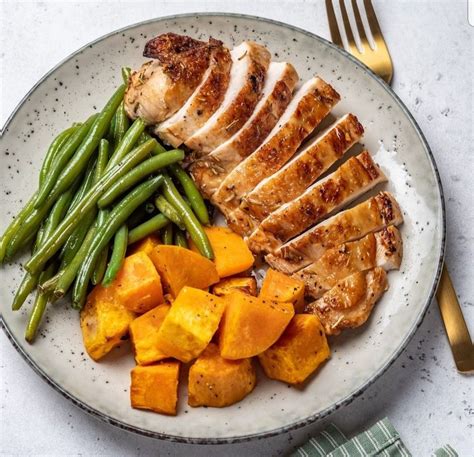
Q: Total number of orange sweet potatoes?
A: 13